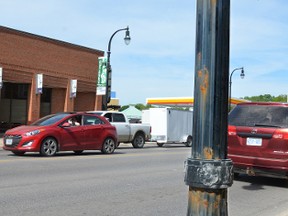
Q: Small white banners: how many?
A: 3